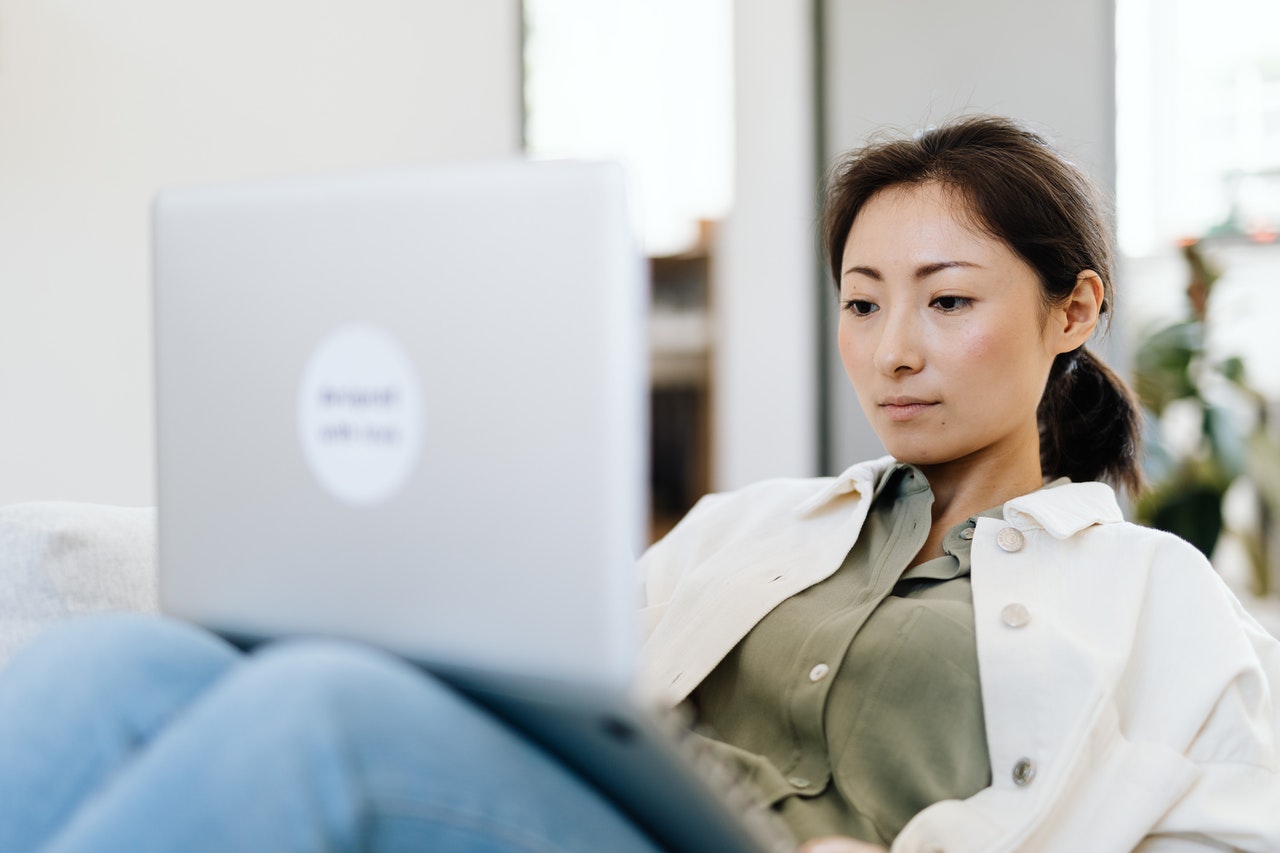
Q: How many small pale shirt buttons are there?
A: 3